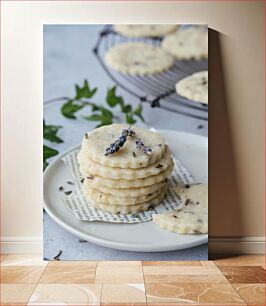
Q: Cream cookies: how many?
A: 11